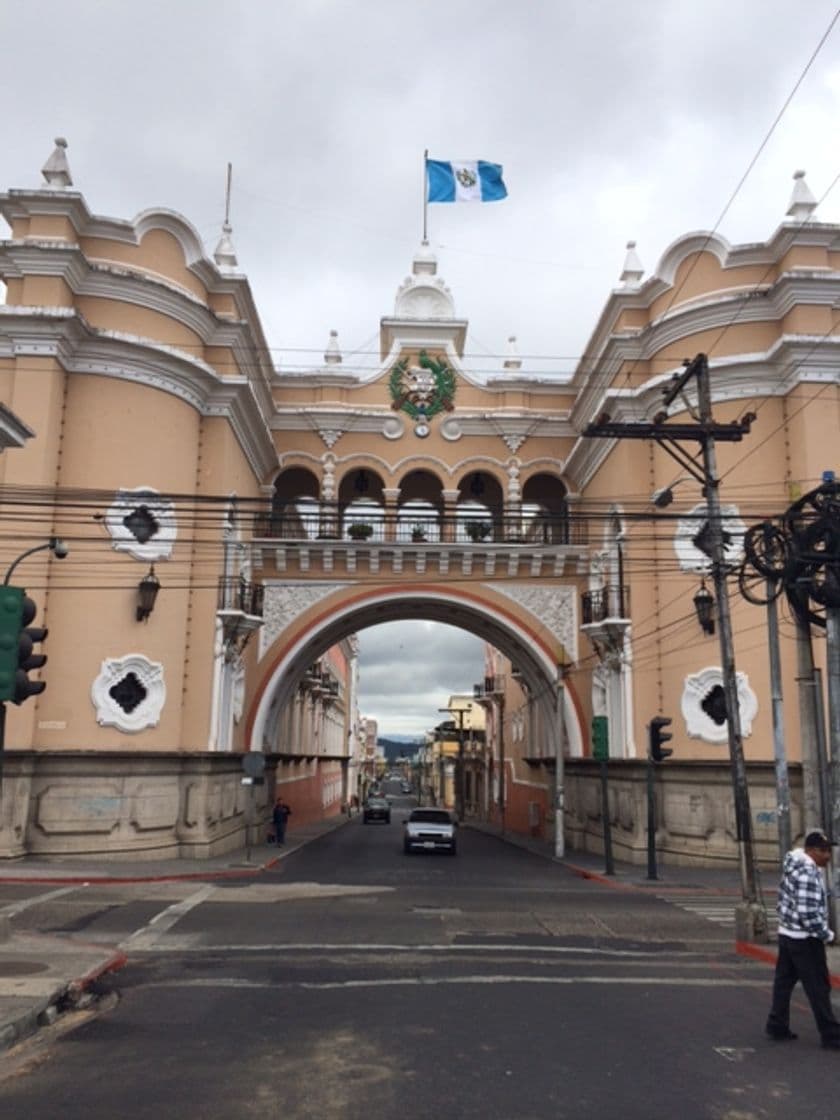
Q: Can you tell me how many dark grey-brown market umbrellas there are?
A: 0